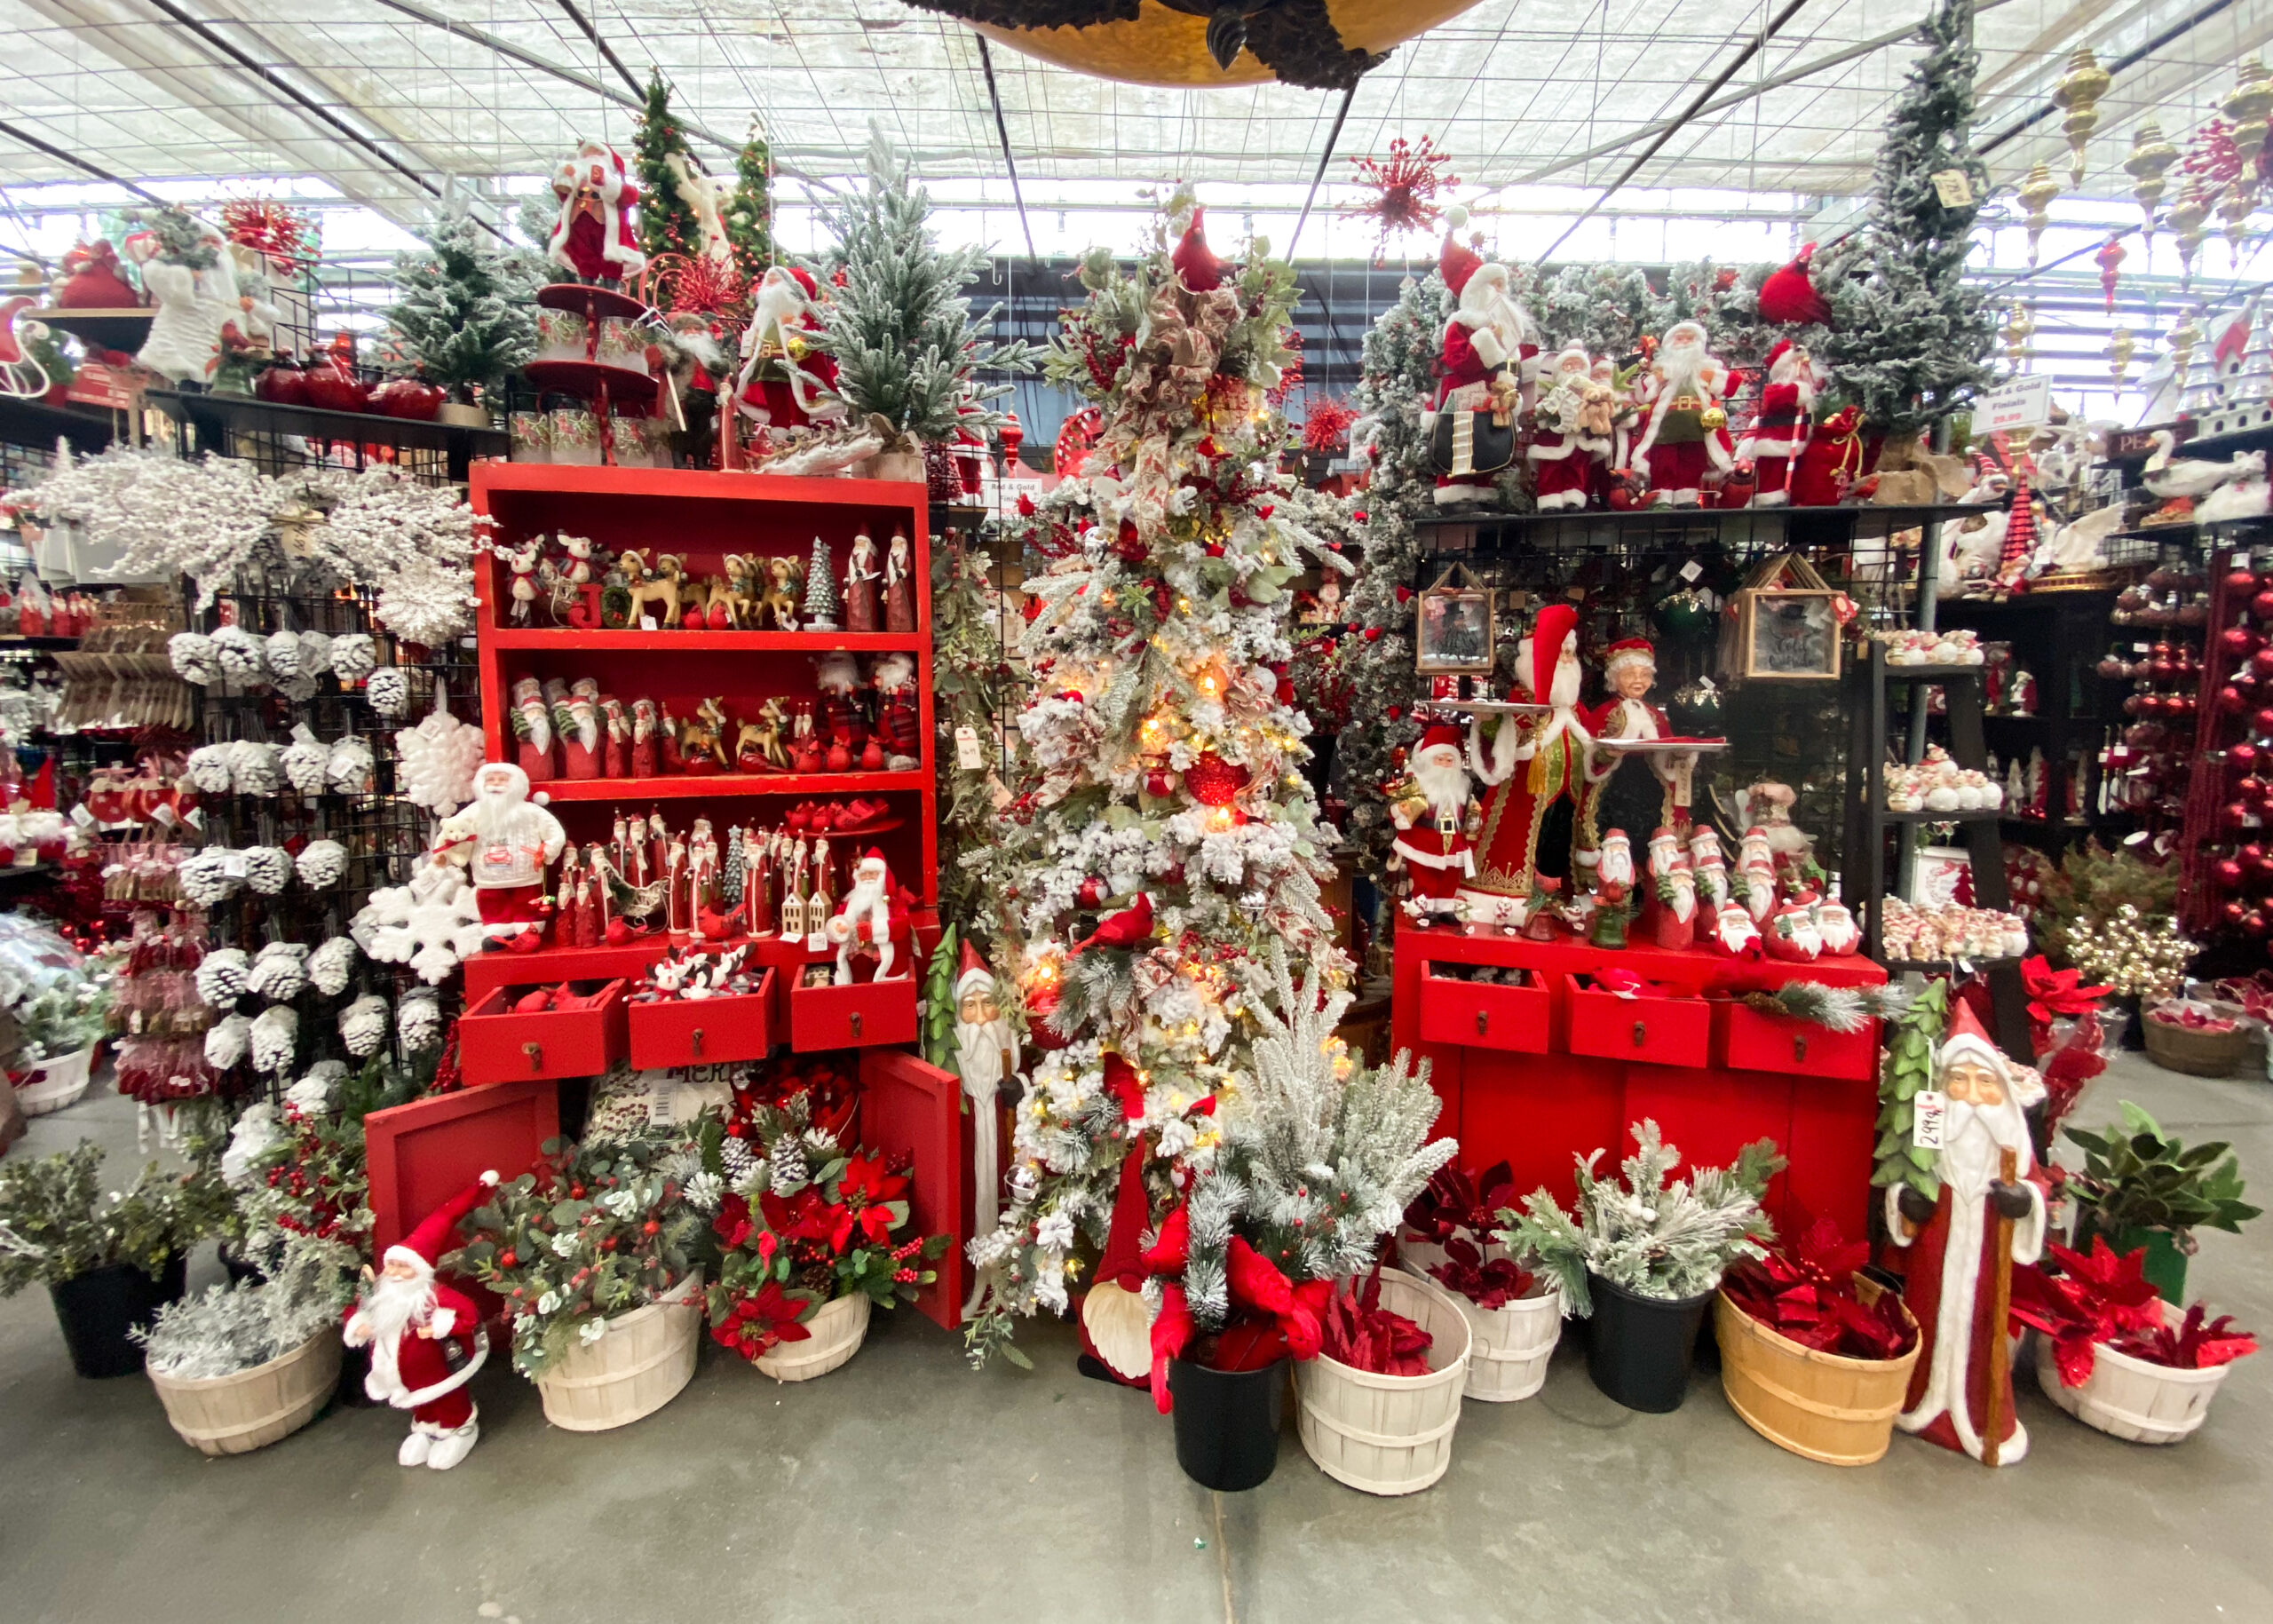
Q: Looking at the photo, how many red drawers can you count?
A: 6